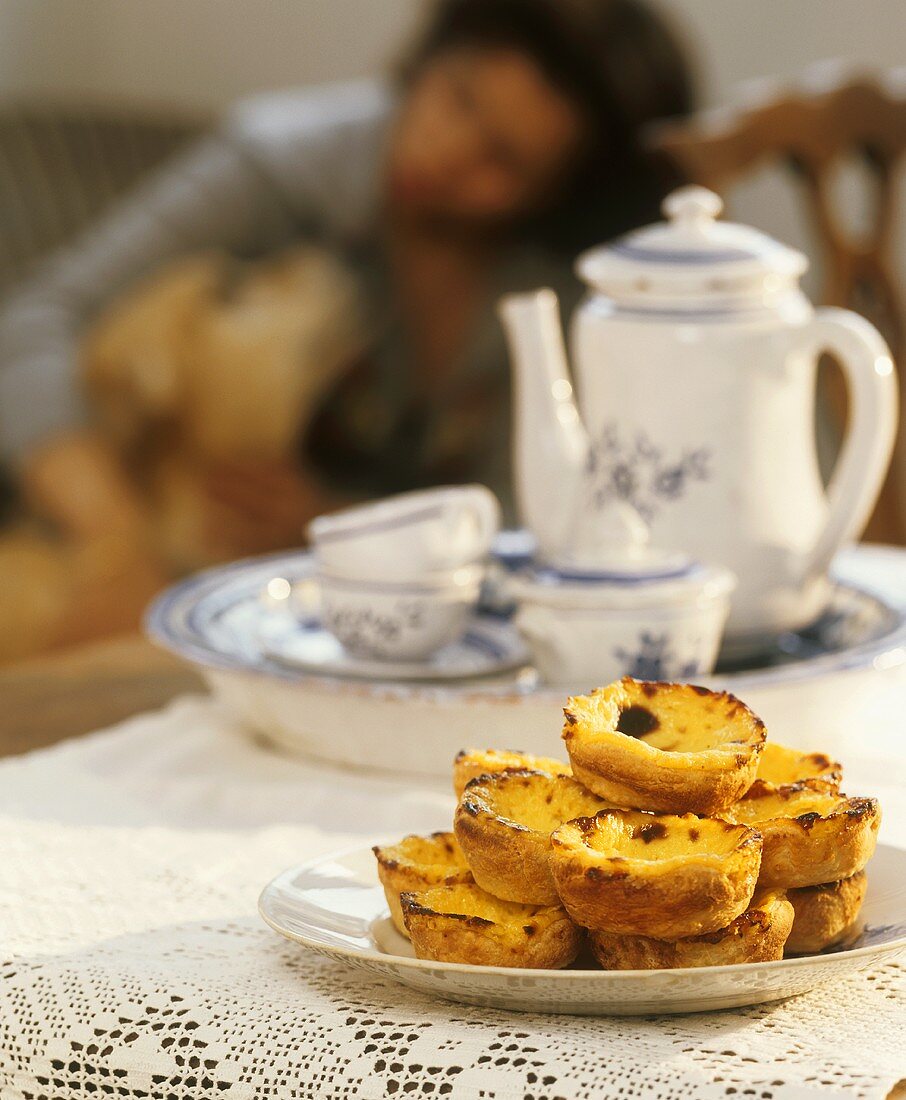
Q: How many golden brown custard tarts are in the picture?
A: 10